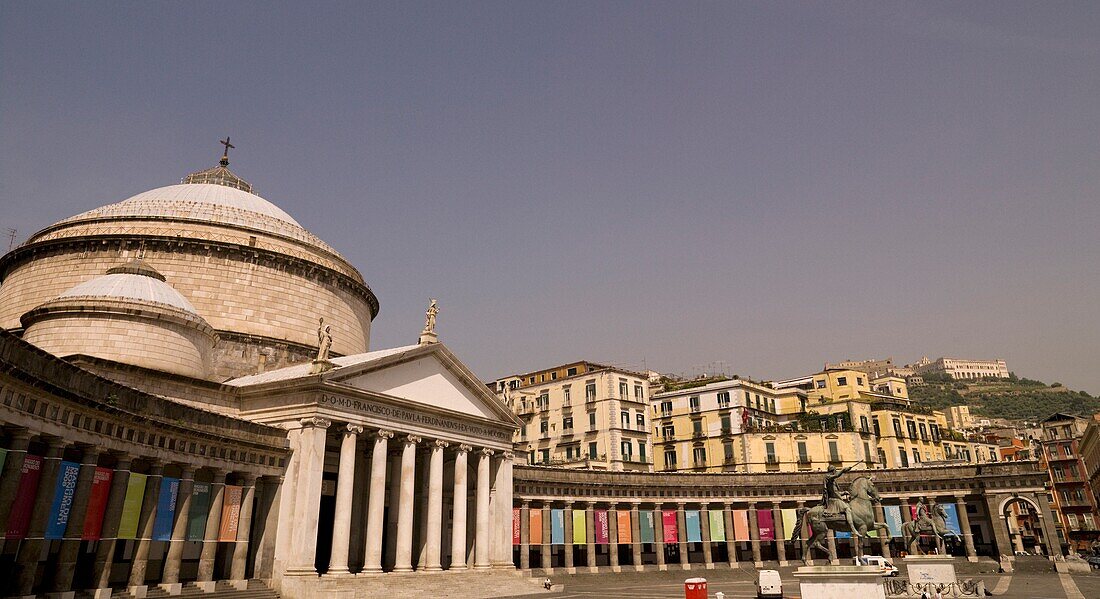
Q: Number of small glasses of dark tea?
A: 0